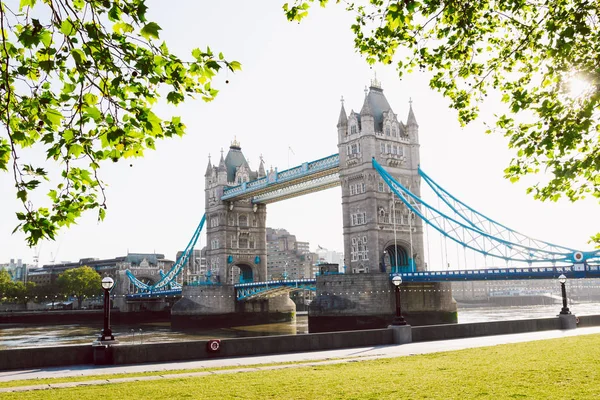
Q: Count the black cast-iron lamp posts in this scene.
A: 3